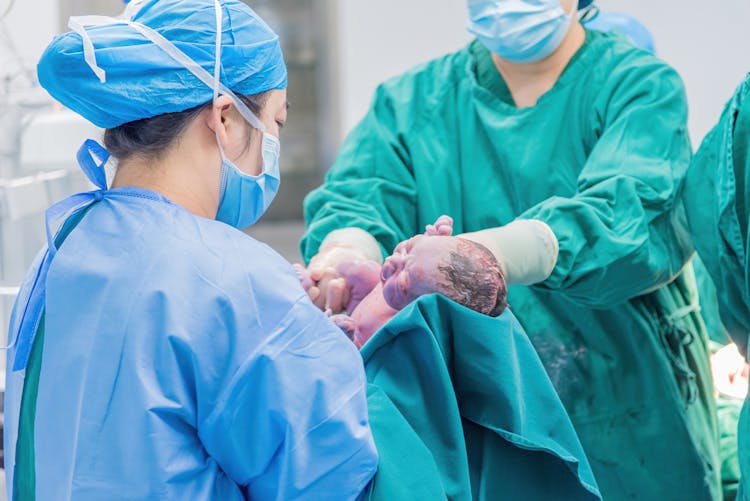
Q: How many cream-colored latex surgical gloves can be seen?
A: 2